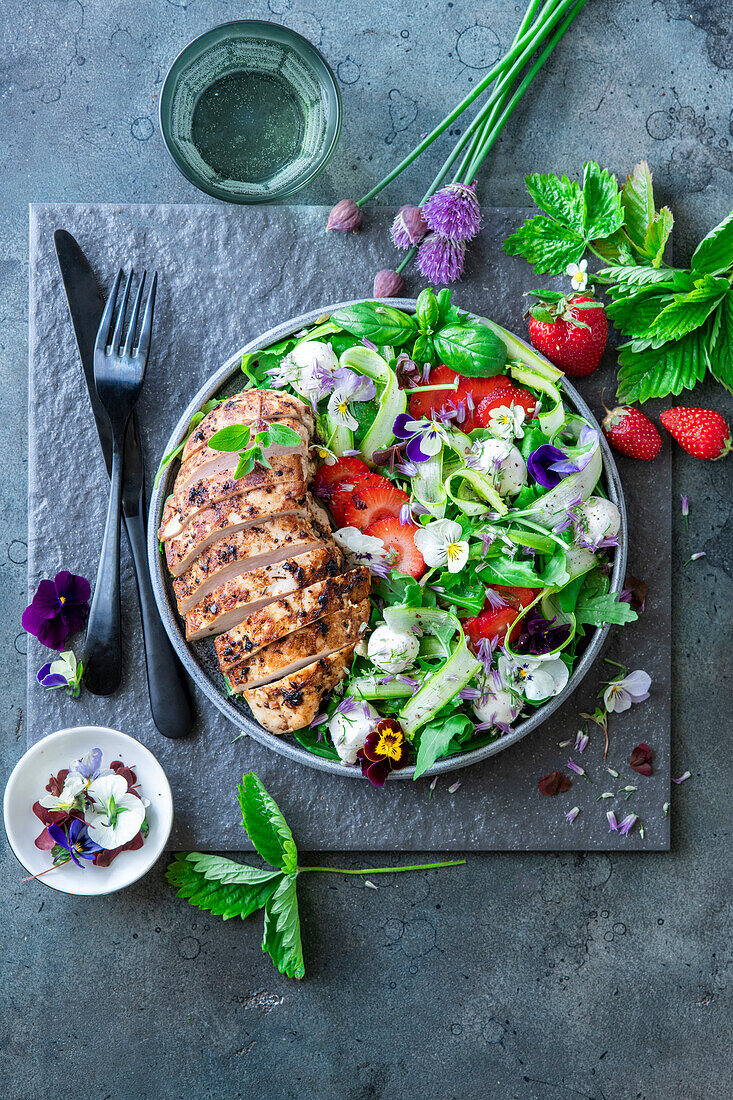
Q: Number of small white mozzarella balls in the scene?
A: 6